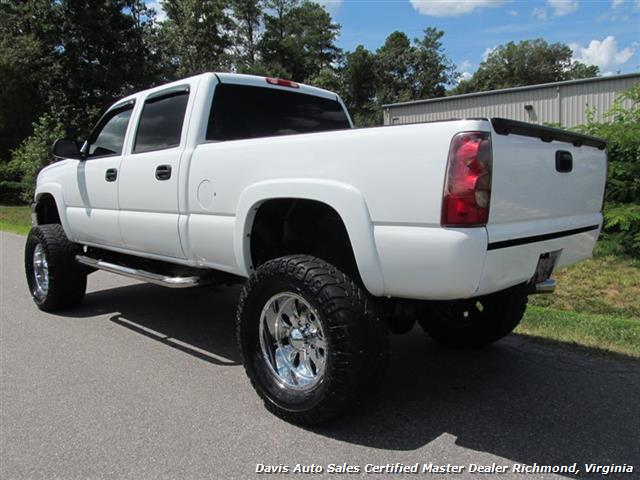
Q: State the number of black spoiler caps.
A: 1